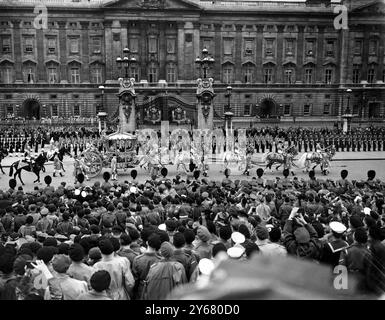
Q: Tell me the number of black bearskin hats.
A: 13